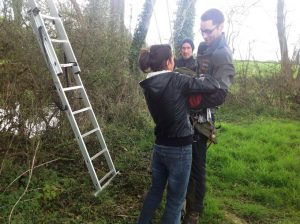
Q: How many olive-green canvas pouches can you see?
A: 1